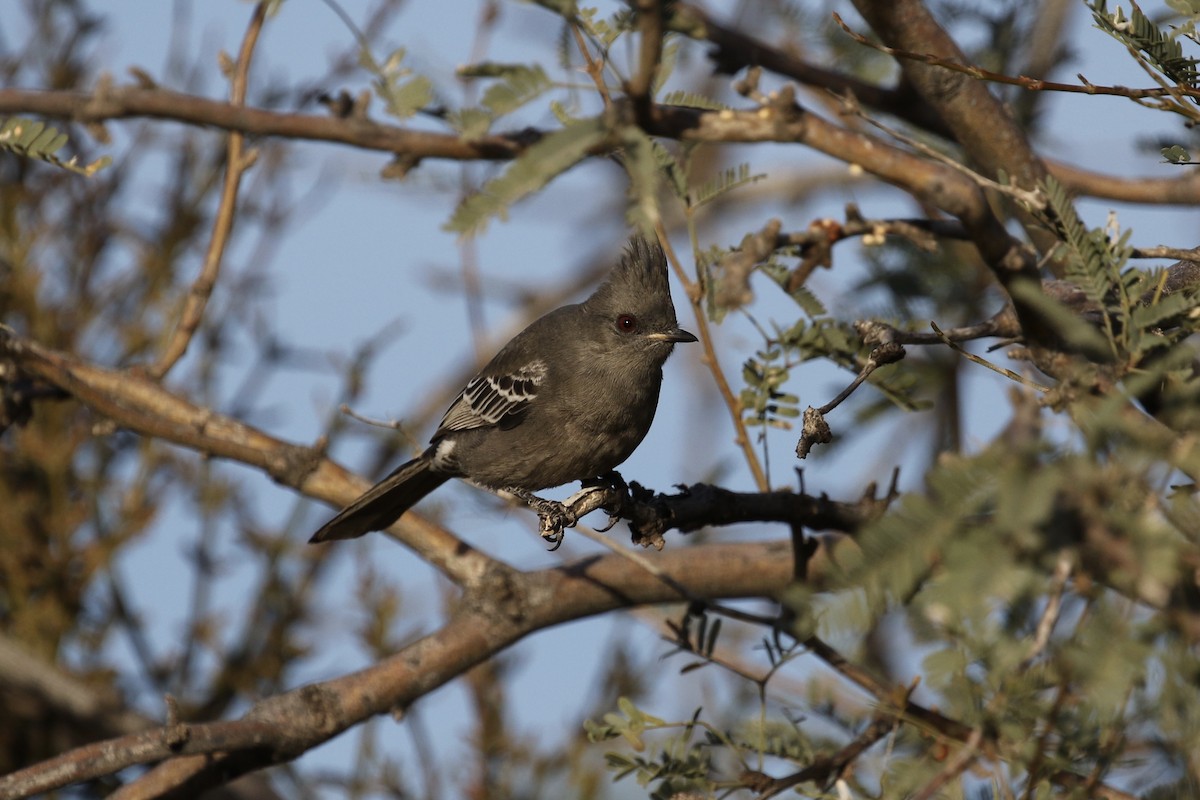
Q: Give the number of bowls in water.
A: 0